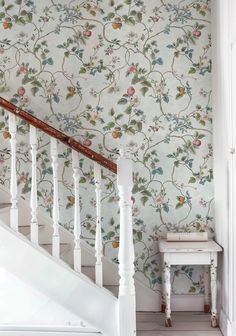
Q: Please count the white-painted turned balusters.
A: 5